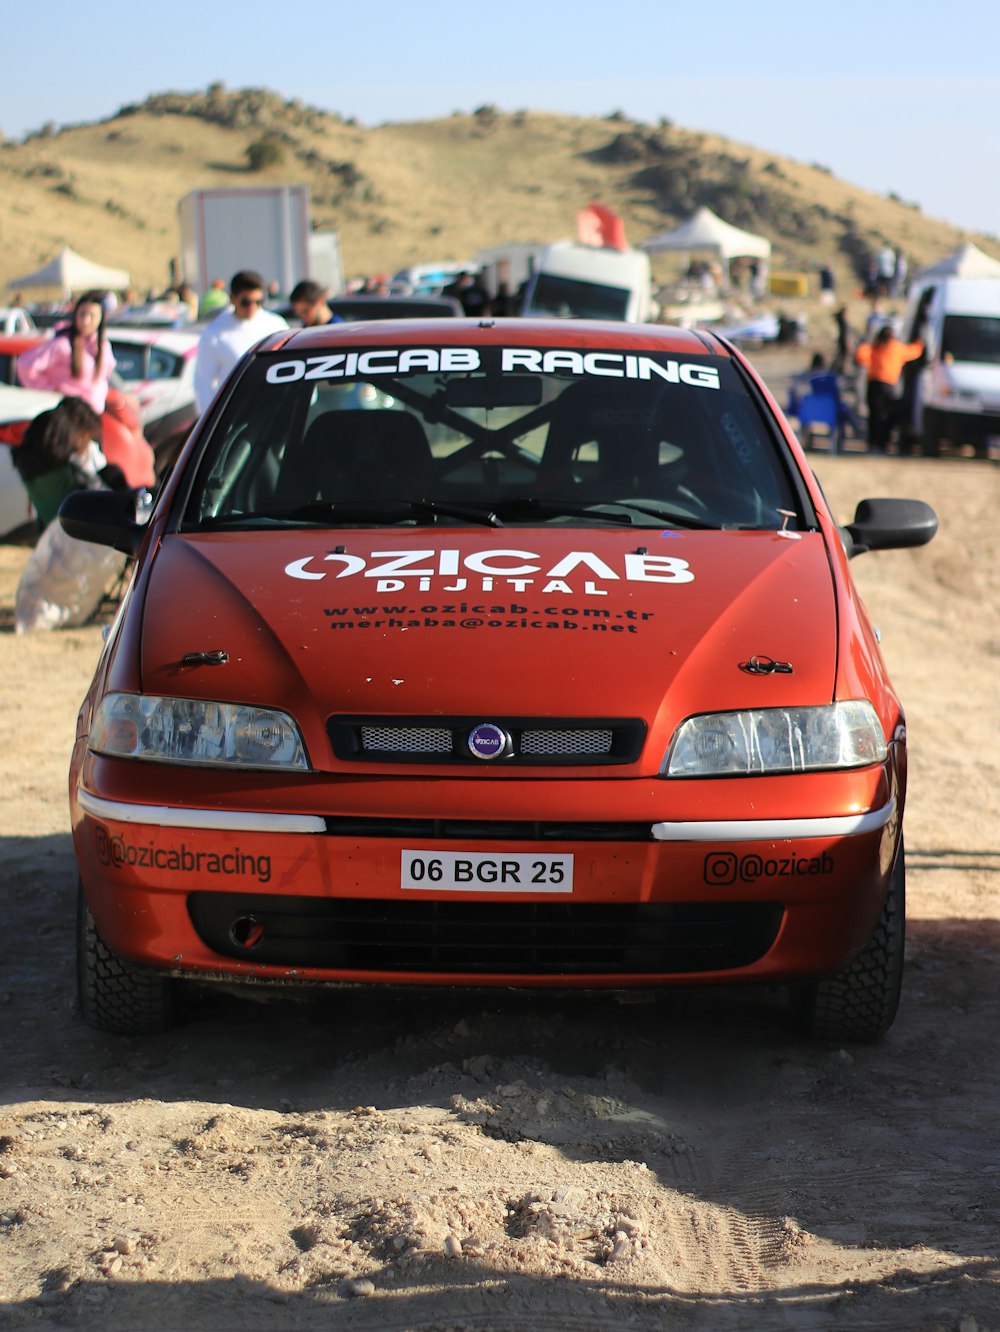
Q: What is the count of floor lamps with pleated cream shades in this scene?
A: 0